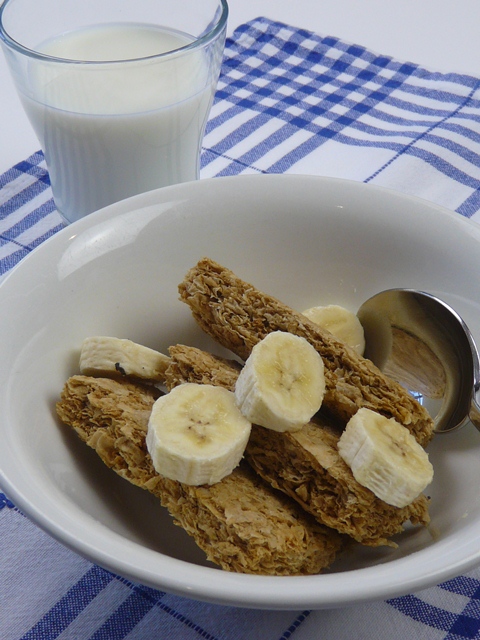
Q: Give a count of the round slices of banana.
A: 5